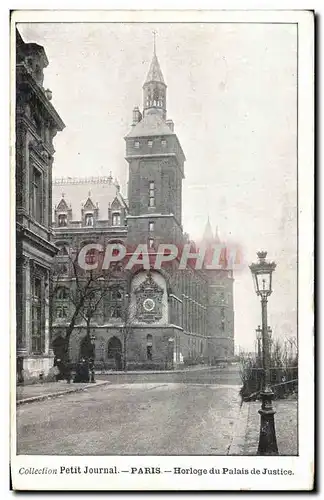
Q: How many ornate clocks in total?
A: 1